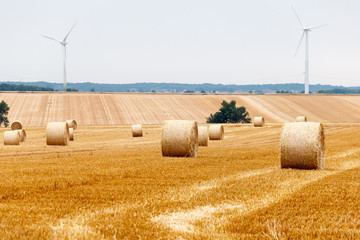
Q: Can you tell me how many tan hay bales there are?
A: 13